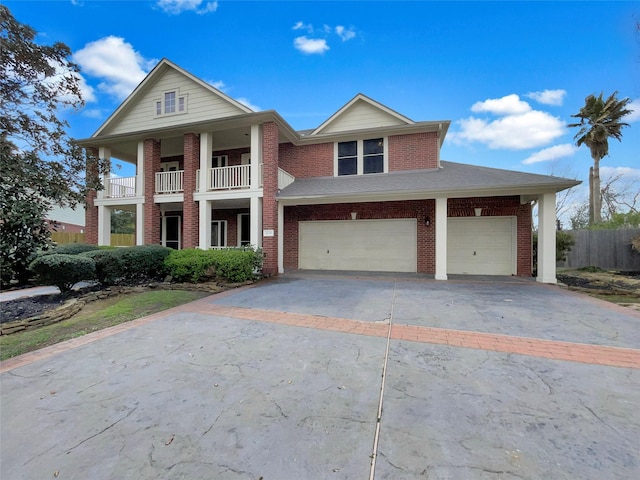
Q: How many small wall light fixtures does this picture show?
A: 1